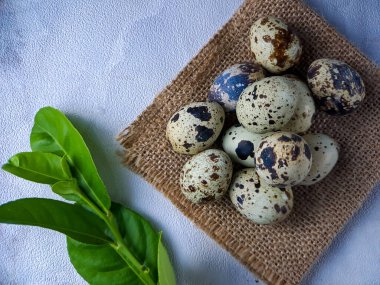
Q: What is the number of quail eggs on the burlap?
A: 11